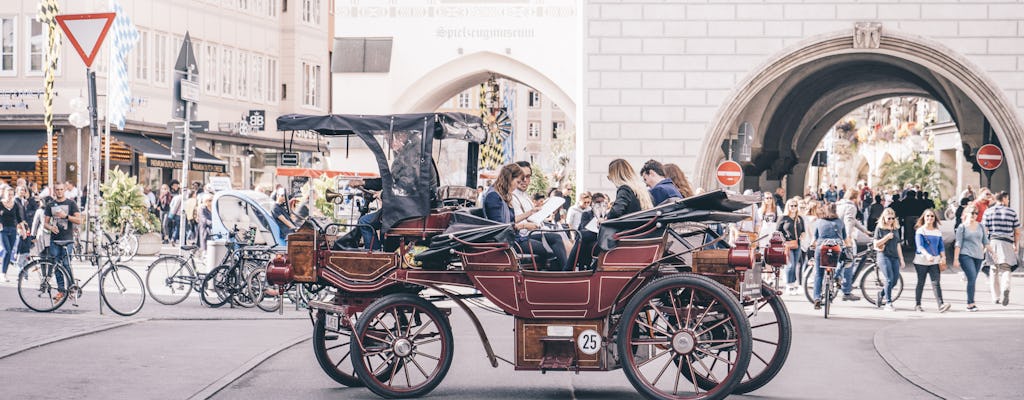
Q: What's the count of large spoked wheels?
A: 4